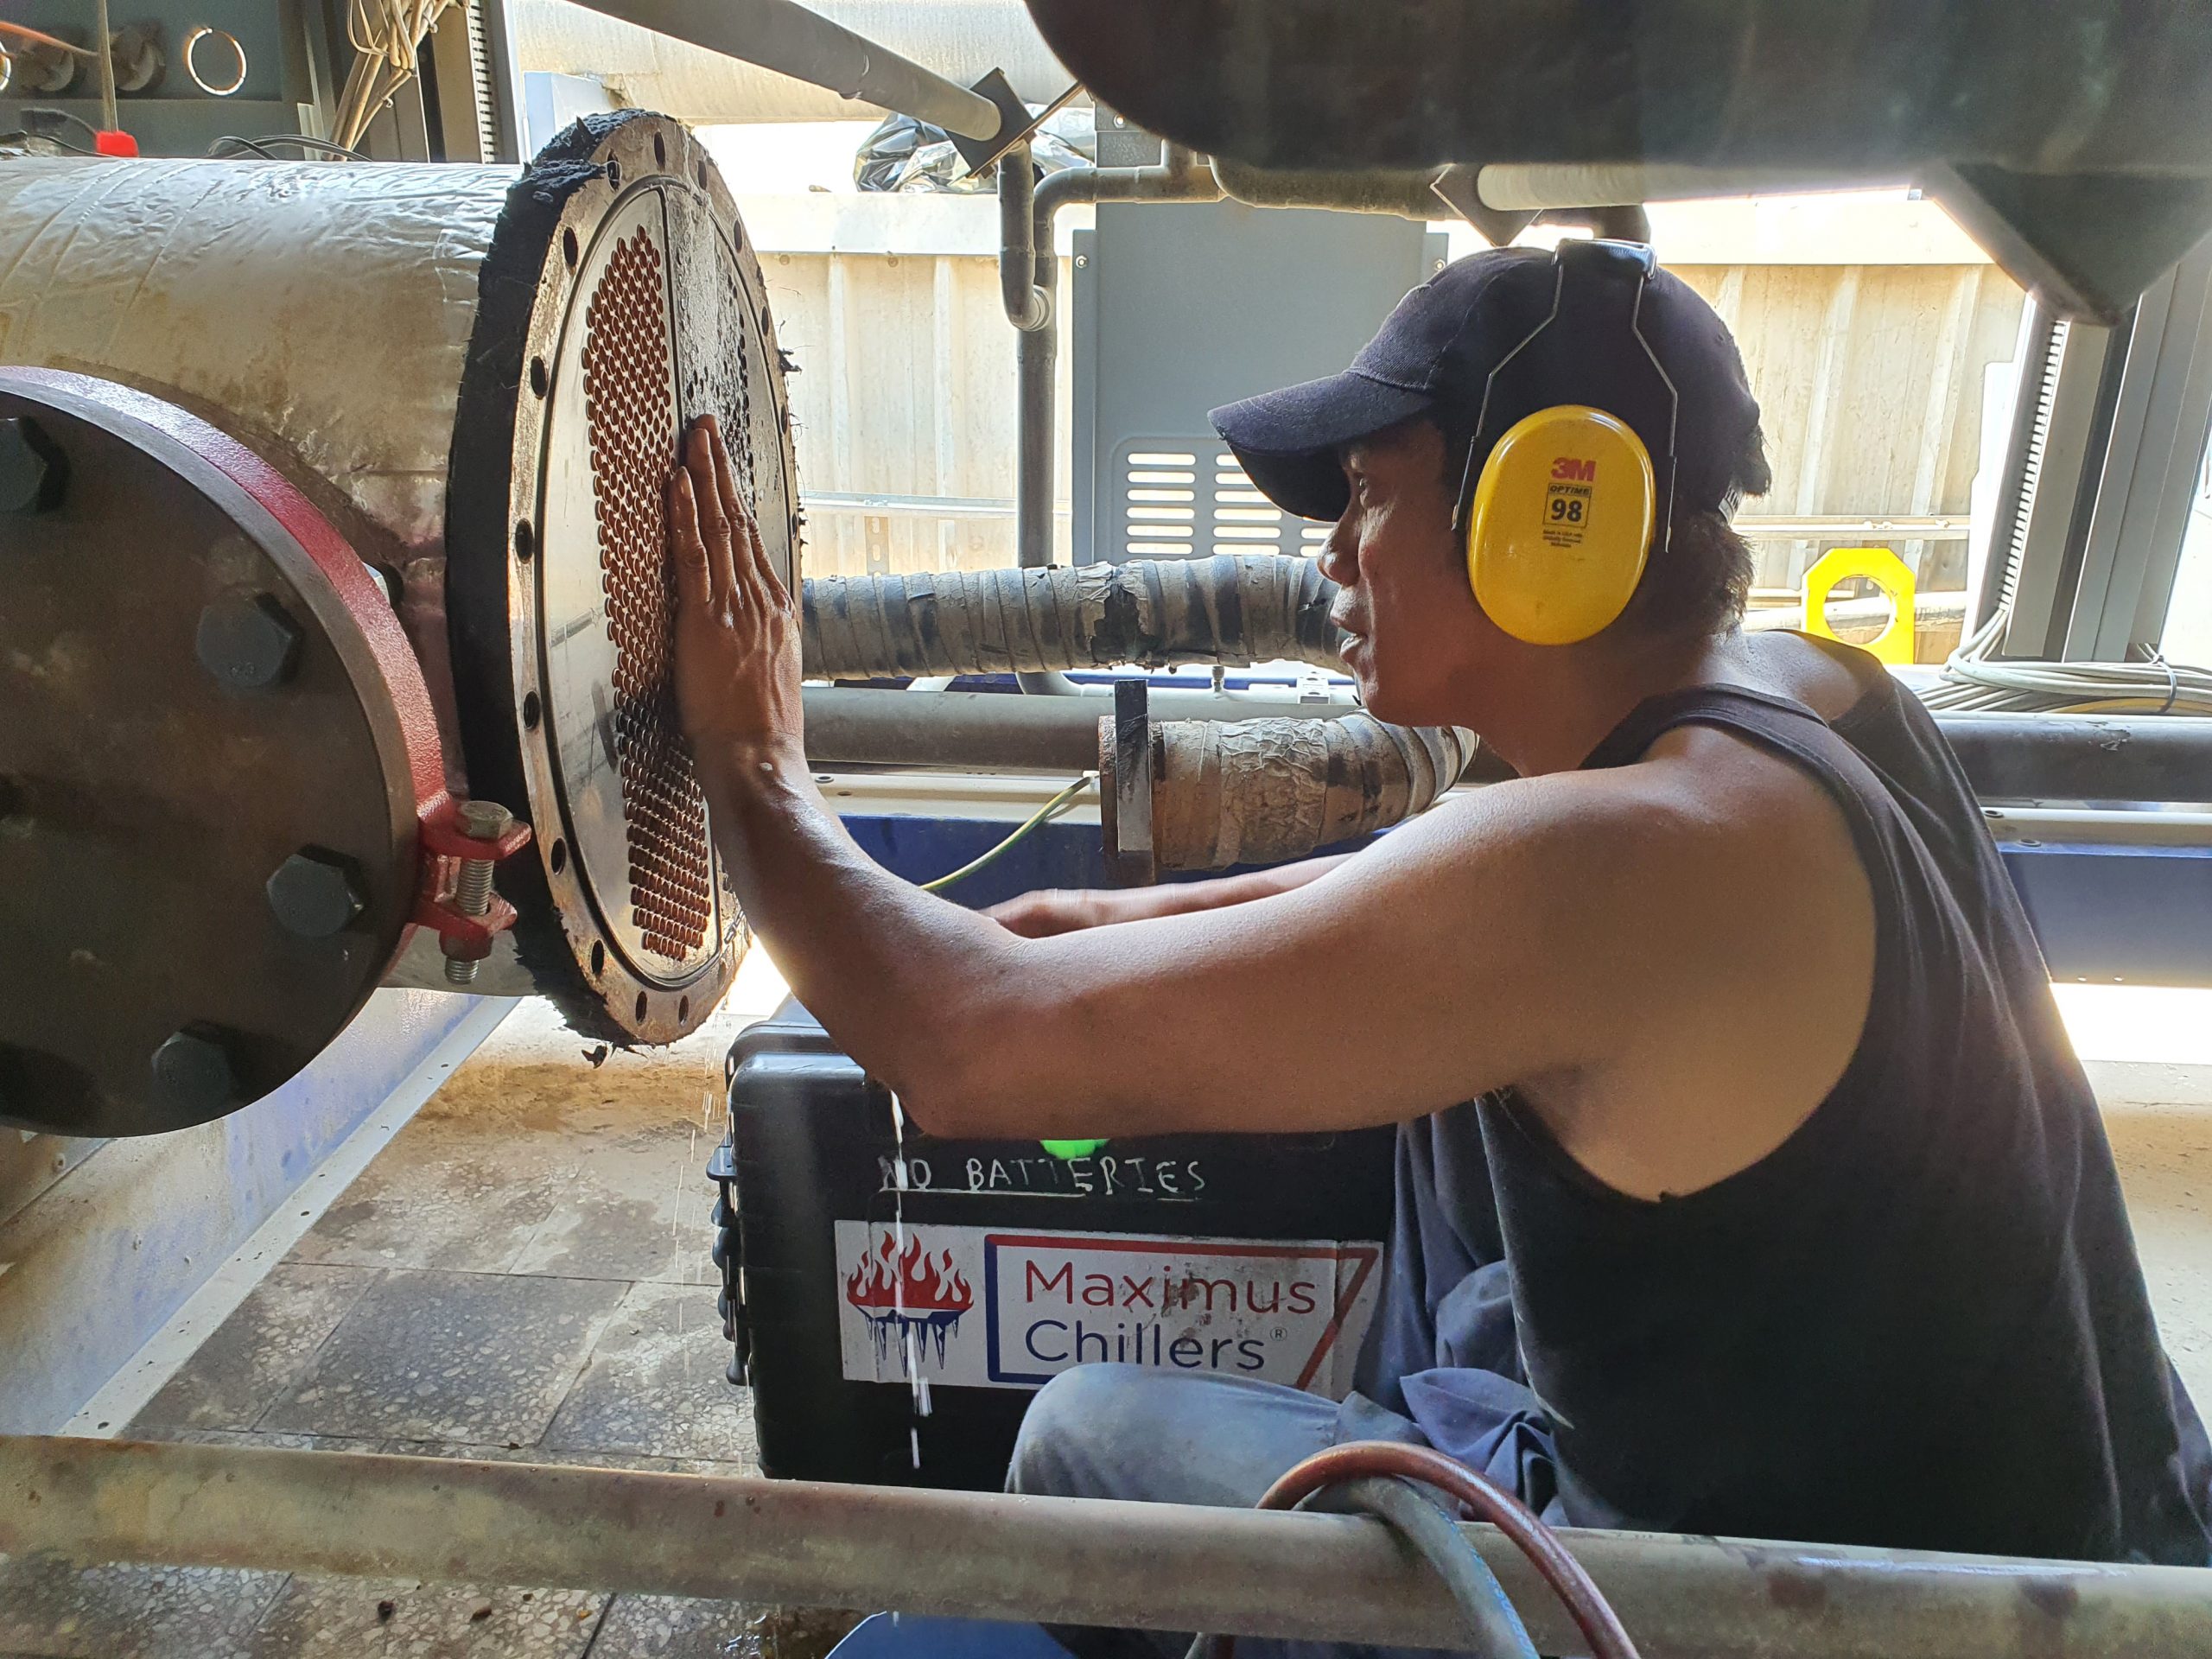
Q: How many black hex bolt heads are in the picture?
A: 4